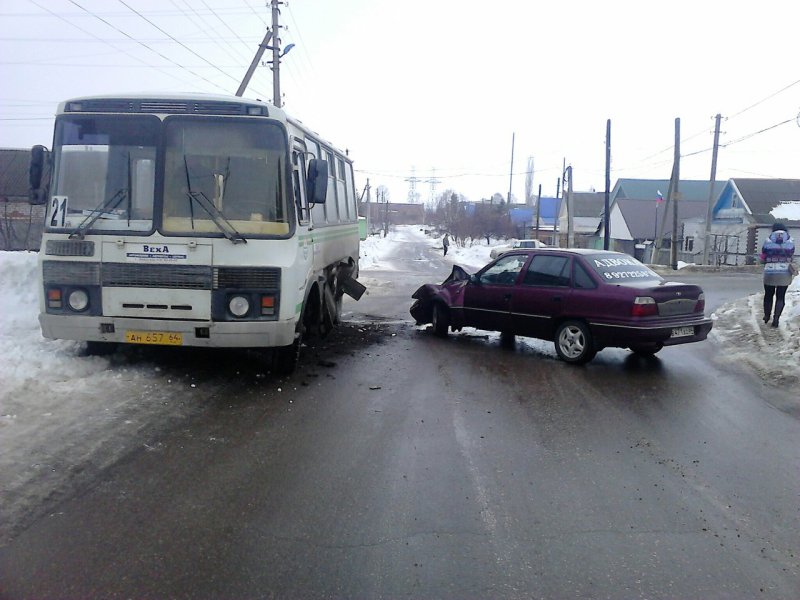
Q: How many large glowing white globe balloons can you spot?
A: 0